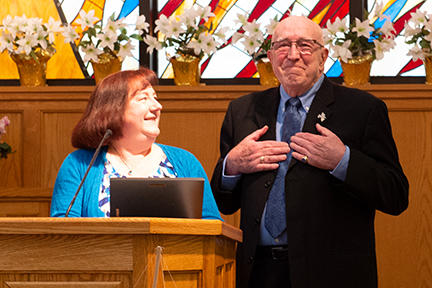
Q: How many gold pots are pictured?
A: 6